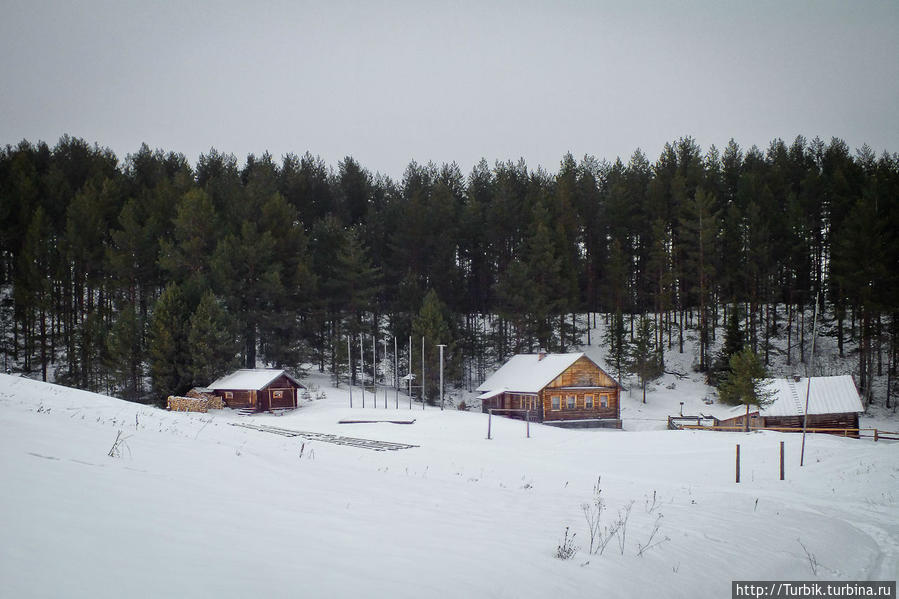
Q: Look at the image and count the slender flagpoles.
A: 7